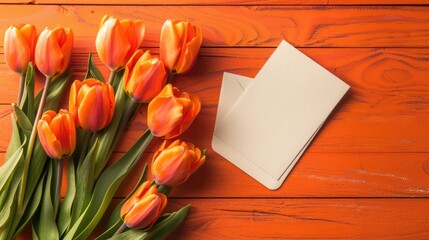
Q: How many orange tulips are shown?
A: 10